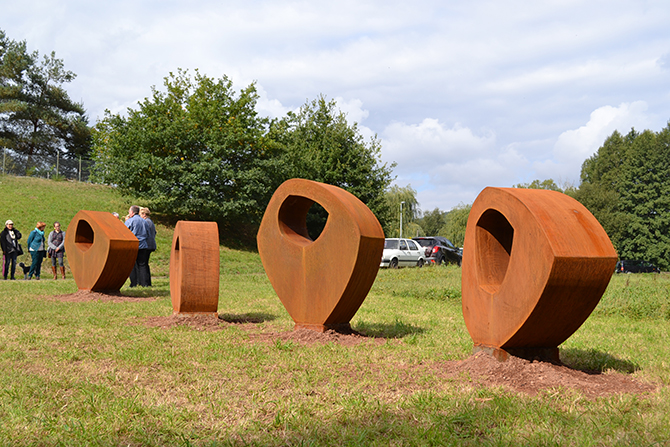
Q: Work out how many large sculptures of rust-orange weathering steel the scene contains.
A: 4